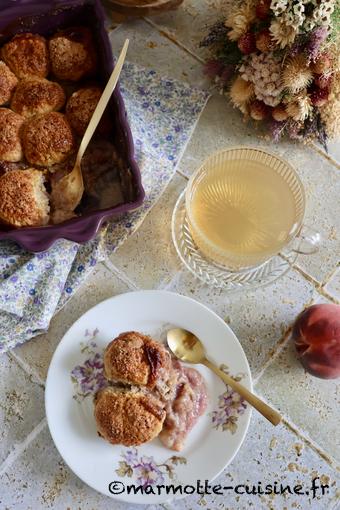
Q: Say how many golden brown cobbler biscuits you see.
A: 10